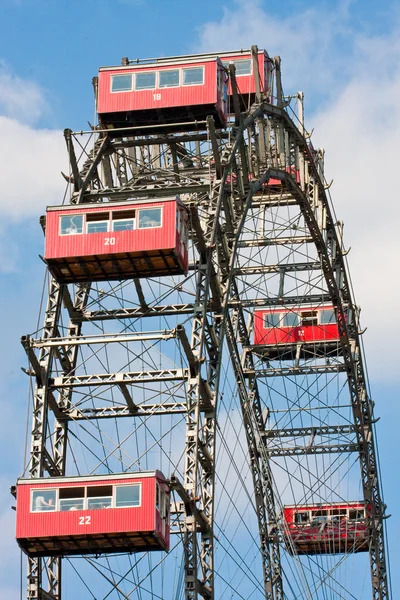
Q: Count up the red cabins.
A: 7